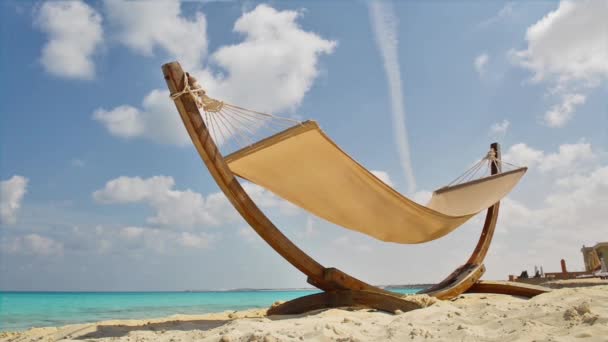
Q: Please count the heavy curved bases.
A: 2